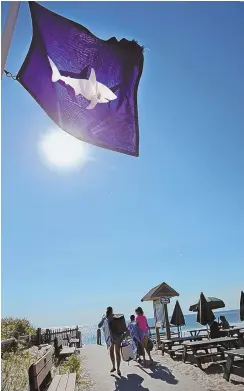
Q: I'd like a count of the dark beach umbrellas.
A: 4